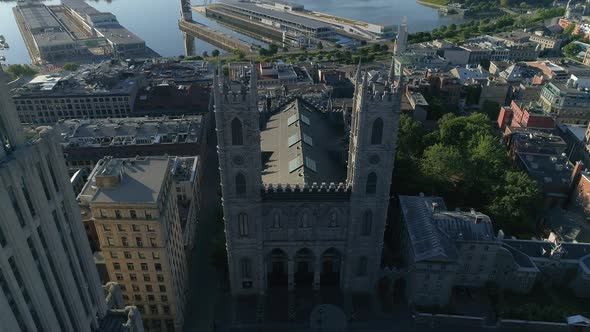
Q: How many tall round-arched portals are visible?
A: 3